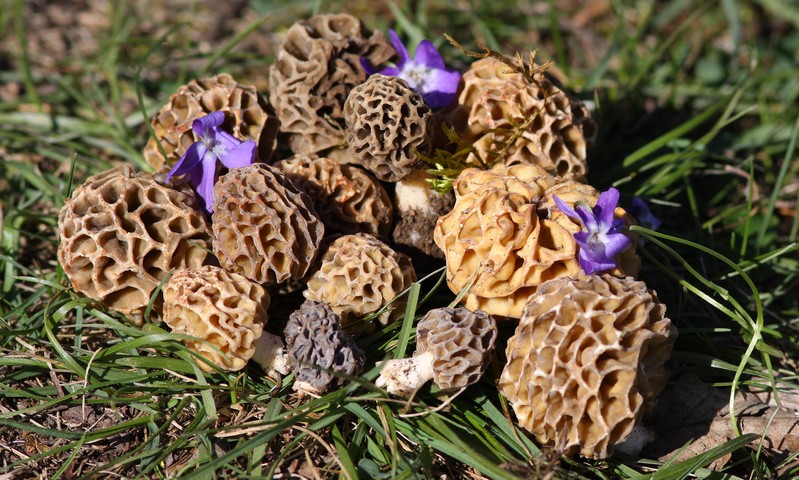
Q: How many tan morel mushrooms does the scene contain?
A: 11